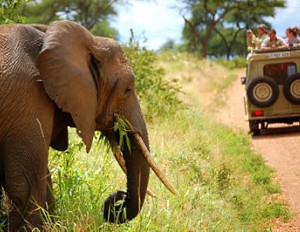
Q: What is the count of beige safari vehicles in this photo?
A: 1